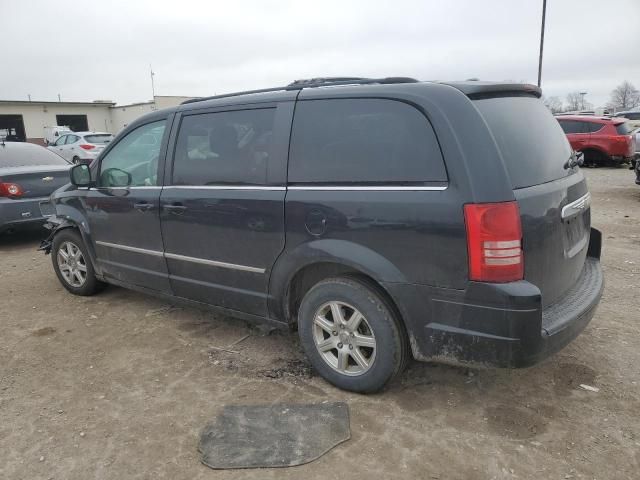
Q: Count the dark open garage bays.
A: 2